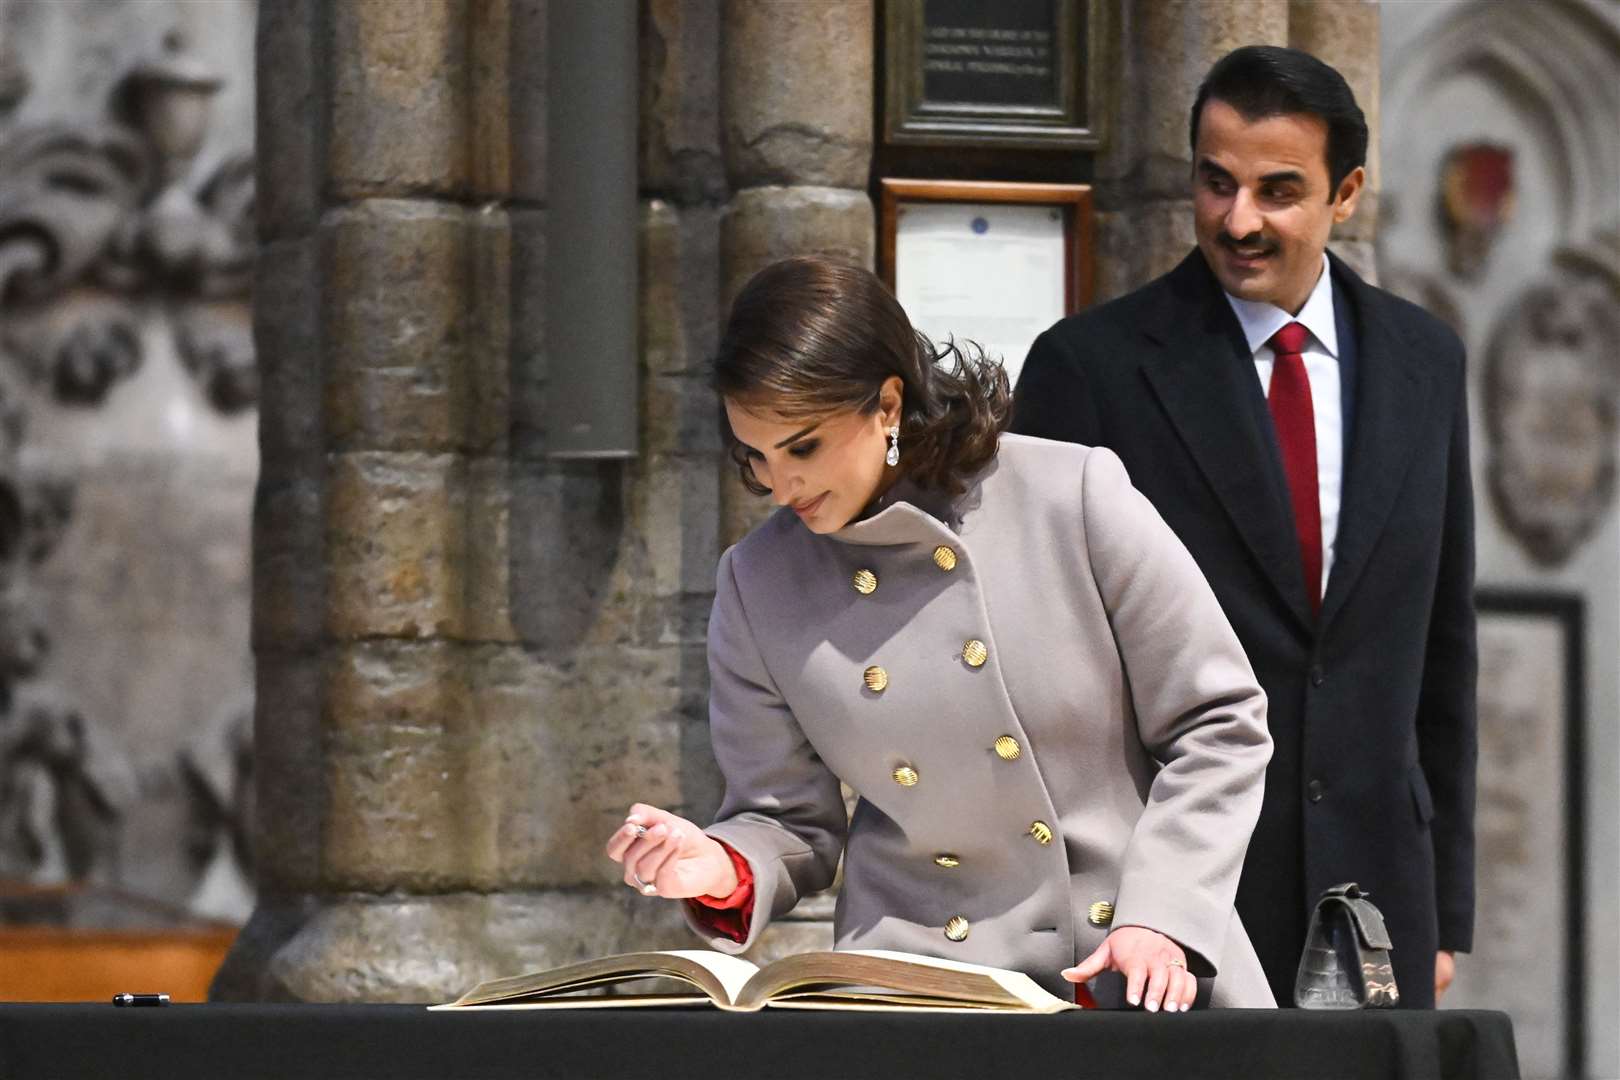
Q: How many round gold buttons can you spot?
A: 10